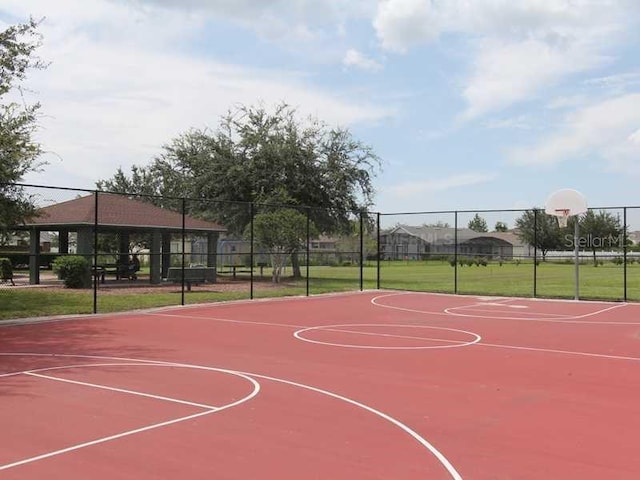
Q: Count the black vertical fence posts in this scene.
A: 9